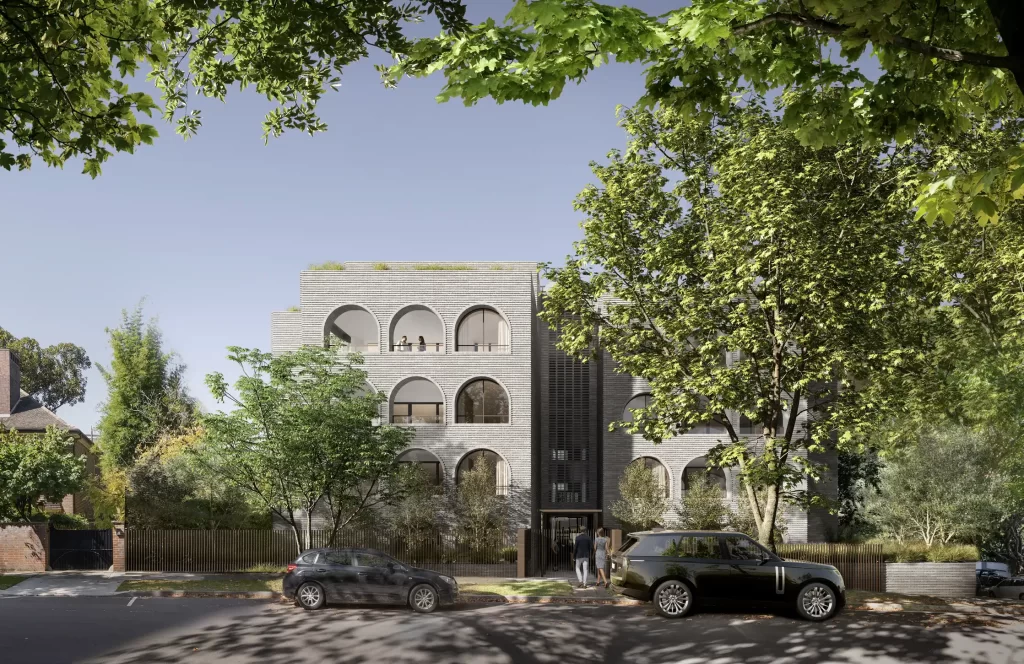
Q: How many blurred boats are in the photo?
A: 0